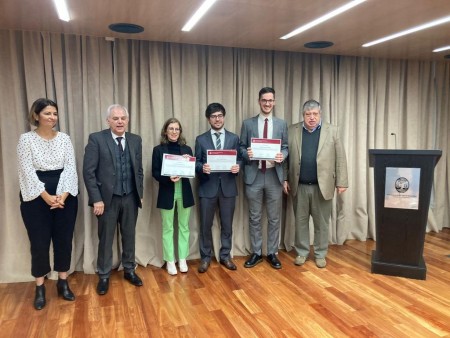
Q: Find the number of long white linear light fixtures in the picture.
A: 5